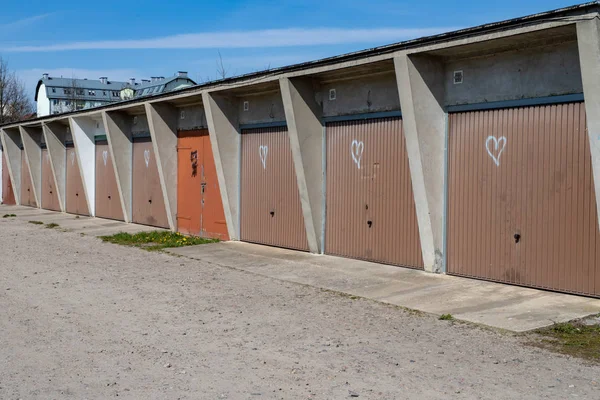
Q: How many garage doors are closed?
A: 10